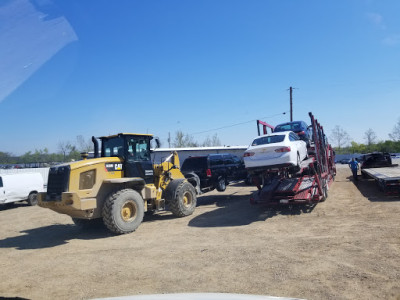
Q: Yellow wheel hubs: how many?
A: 2